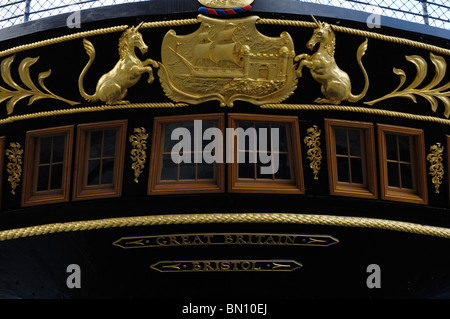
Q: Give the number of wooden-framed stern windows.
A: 6